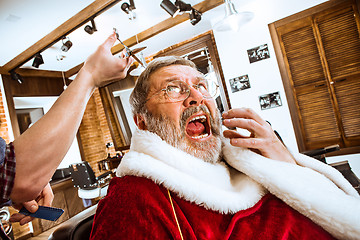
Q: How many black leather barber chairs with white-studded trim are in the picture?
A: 1